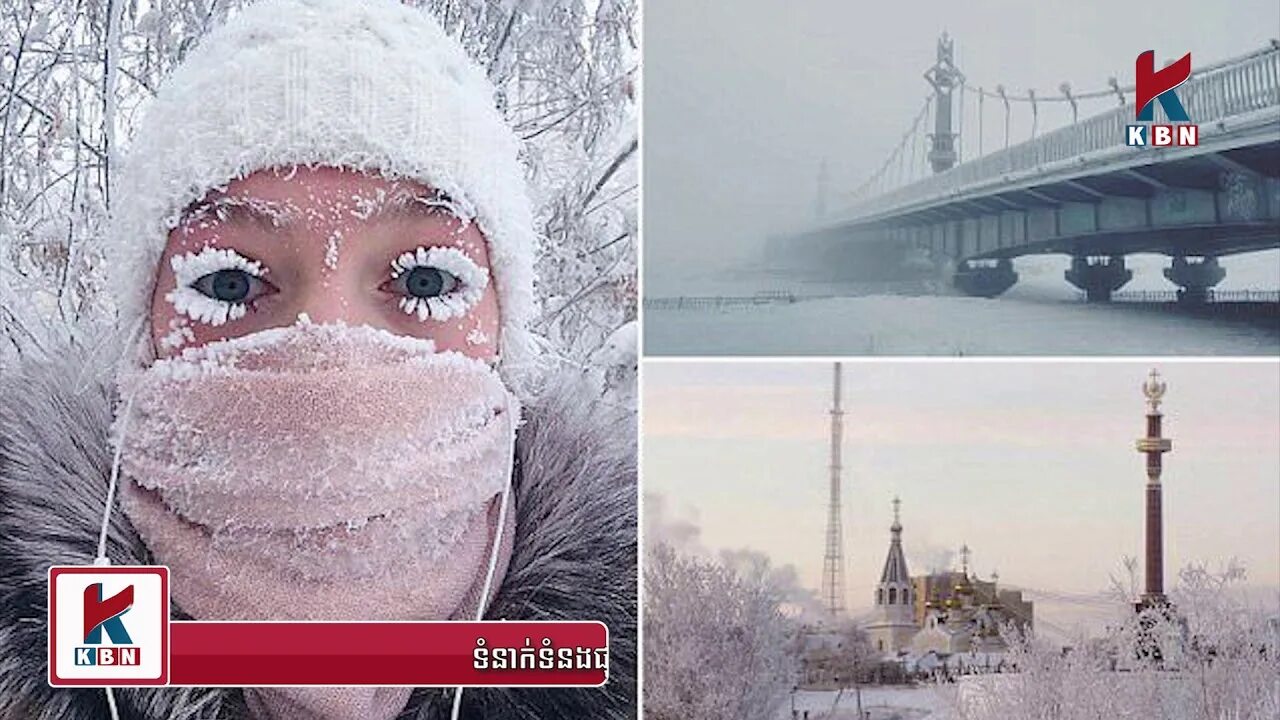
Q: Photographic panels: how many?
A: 3